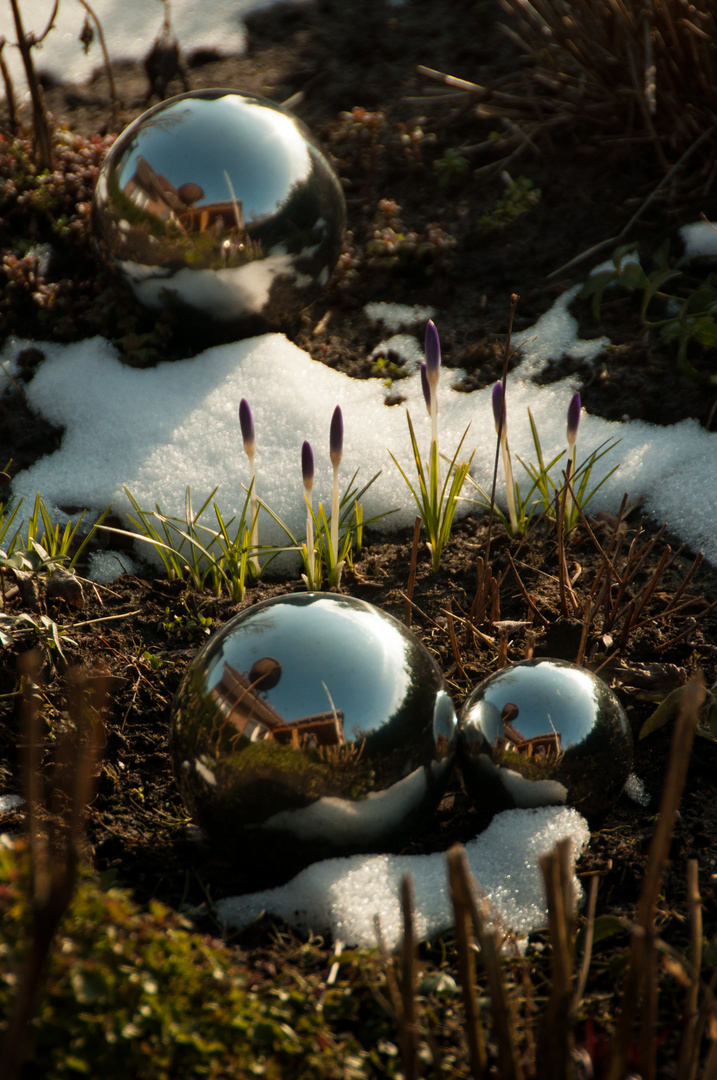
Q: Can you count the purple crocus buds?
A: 7